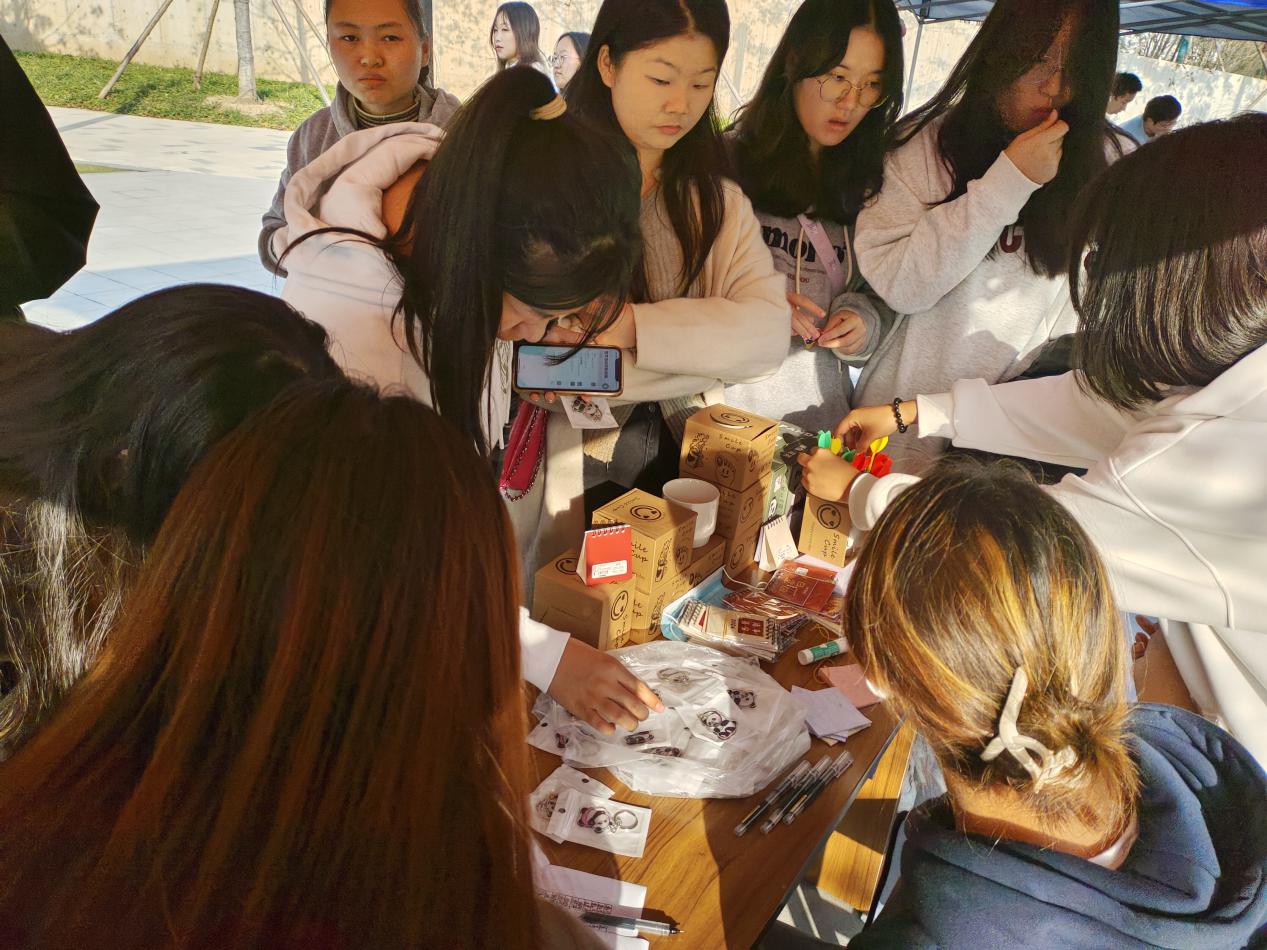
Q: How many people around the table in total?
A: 9